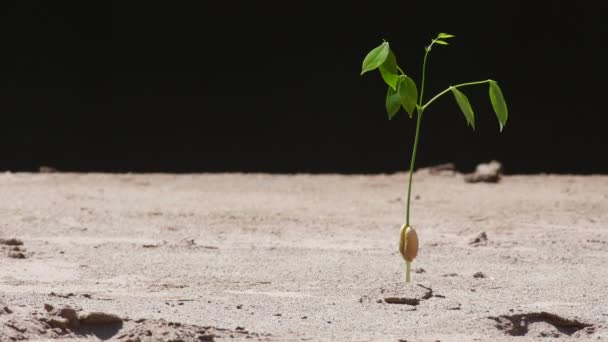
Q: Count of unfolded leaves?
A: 6